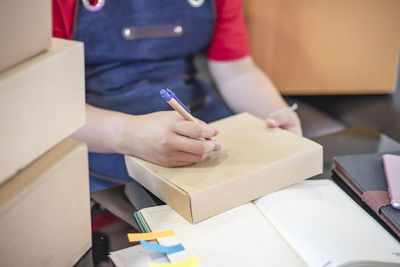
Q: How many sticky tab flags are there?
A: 3